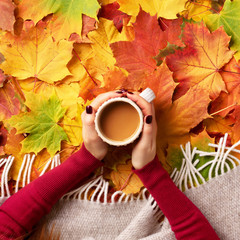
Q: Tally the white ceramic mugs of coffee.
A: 1